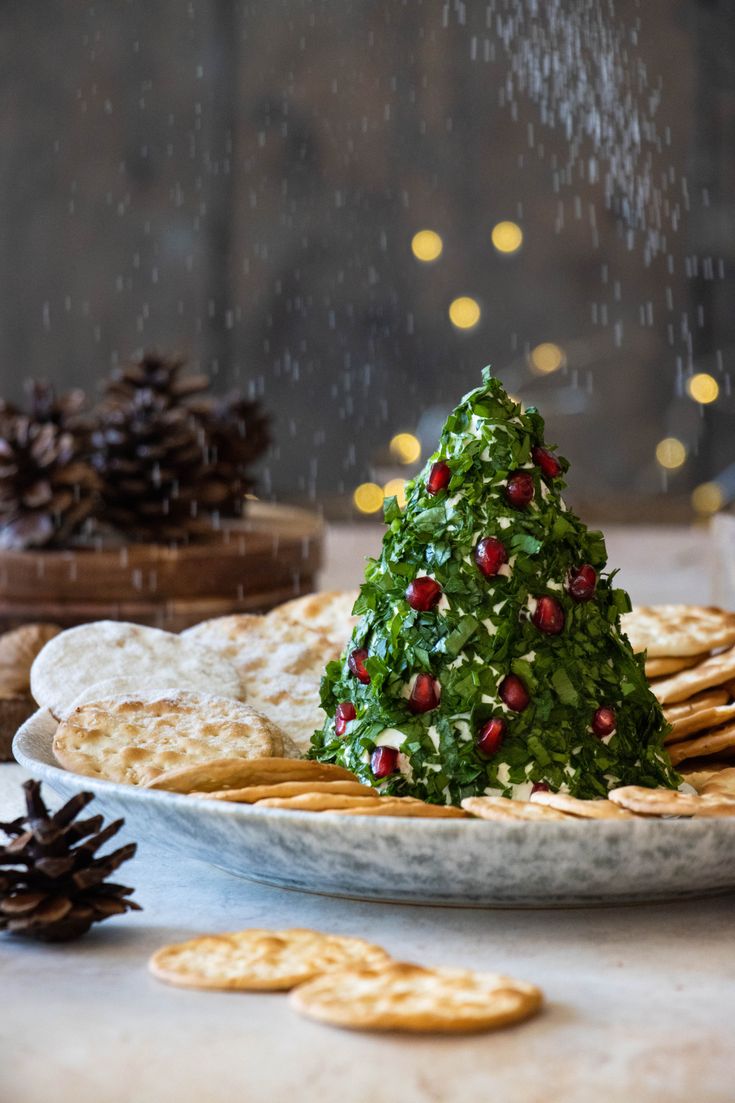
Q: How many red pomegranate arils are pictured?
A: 15